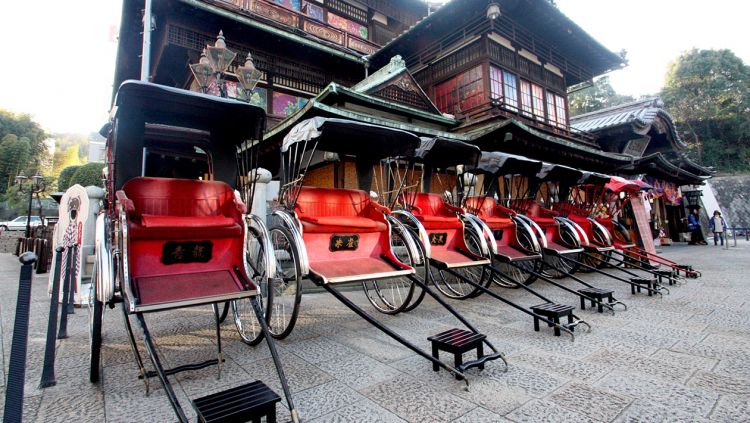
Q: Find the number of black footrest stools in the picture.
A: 7